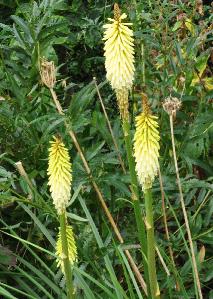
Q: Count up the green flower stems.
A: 3